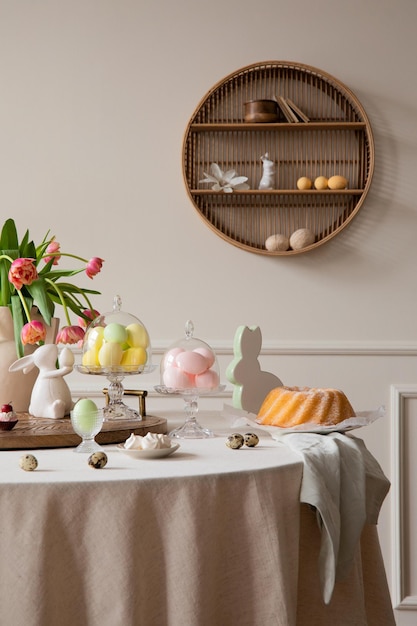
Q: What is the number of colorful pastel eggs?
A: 12